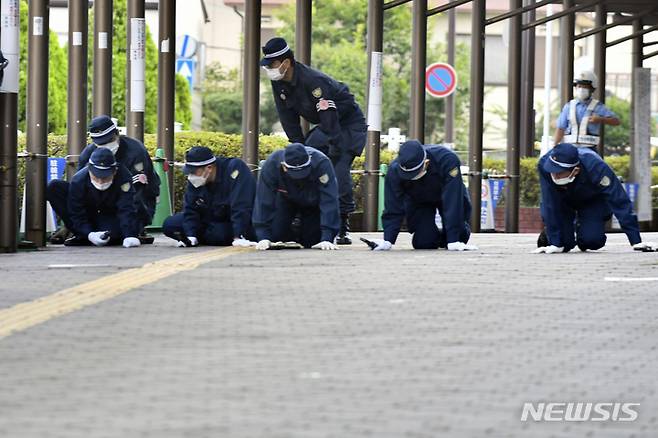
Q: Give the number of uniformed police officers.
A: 8